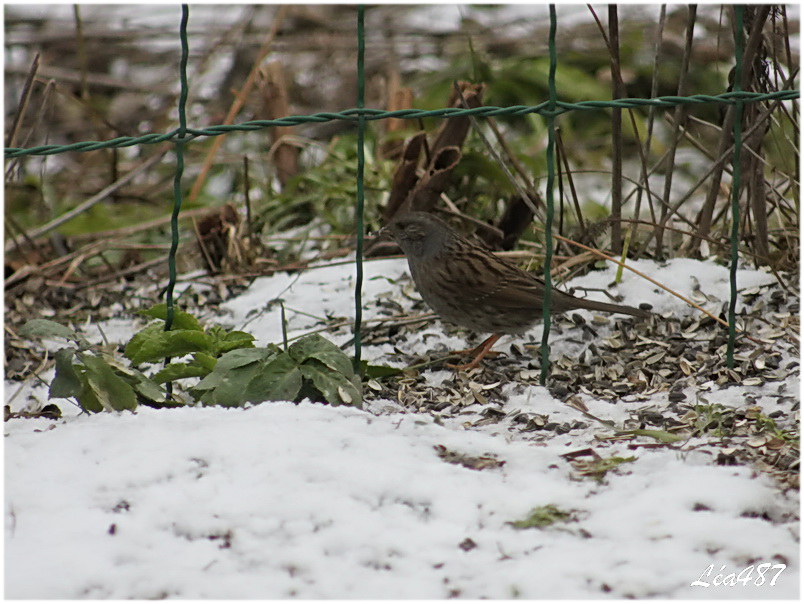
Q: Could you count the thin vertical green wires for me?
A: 4